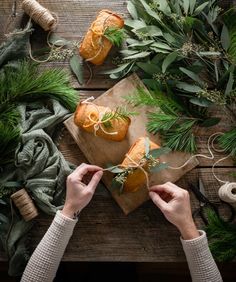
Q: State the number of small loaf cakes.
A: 3